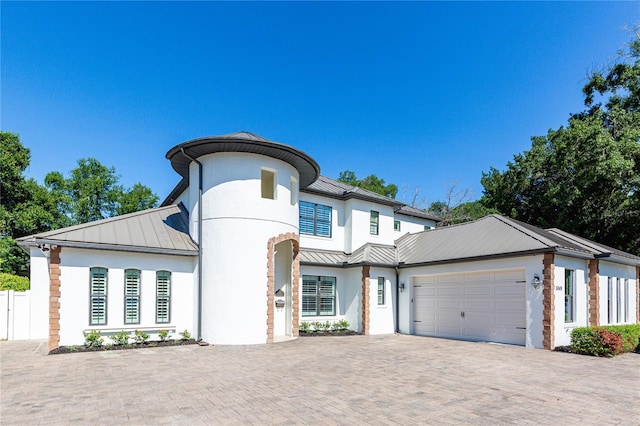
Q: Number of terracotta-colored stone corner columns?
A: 5